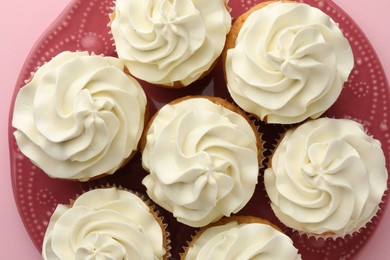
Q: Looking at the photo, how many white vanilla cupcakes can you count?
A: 7